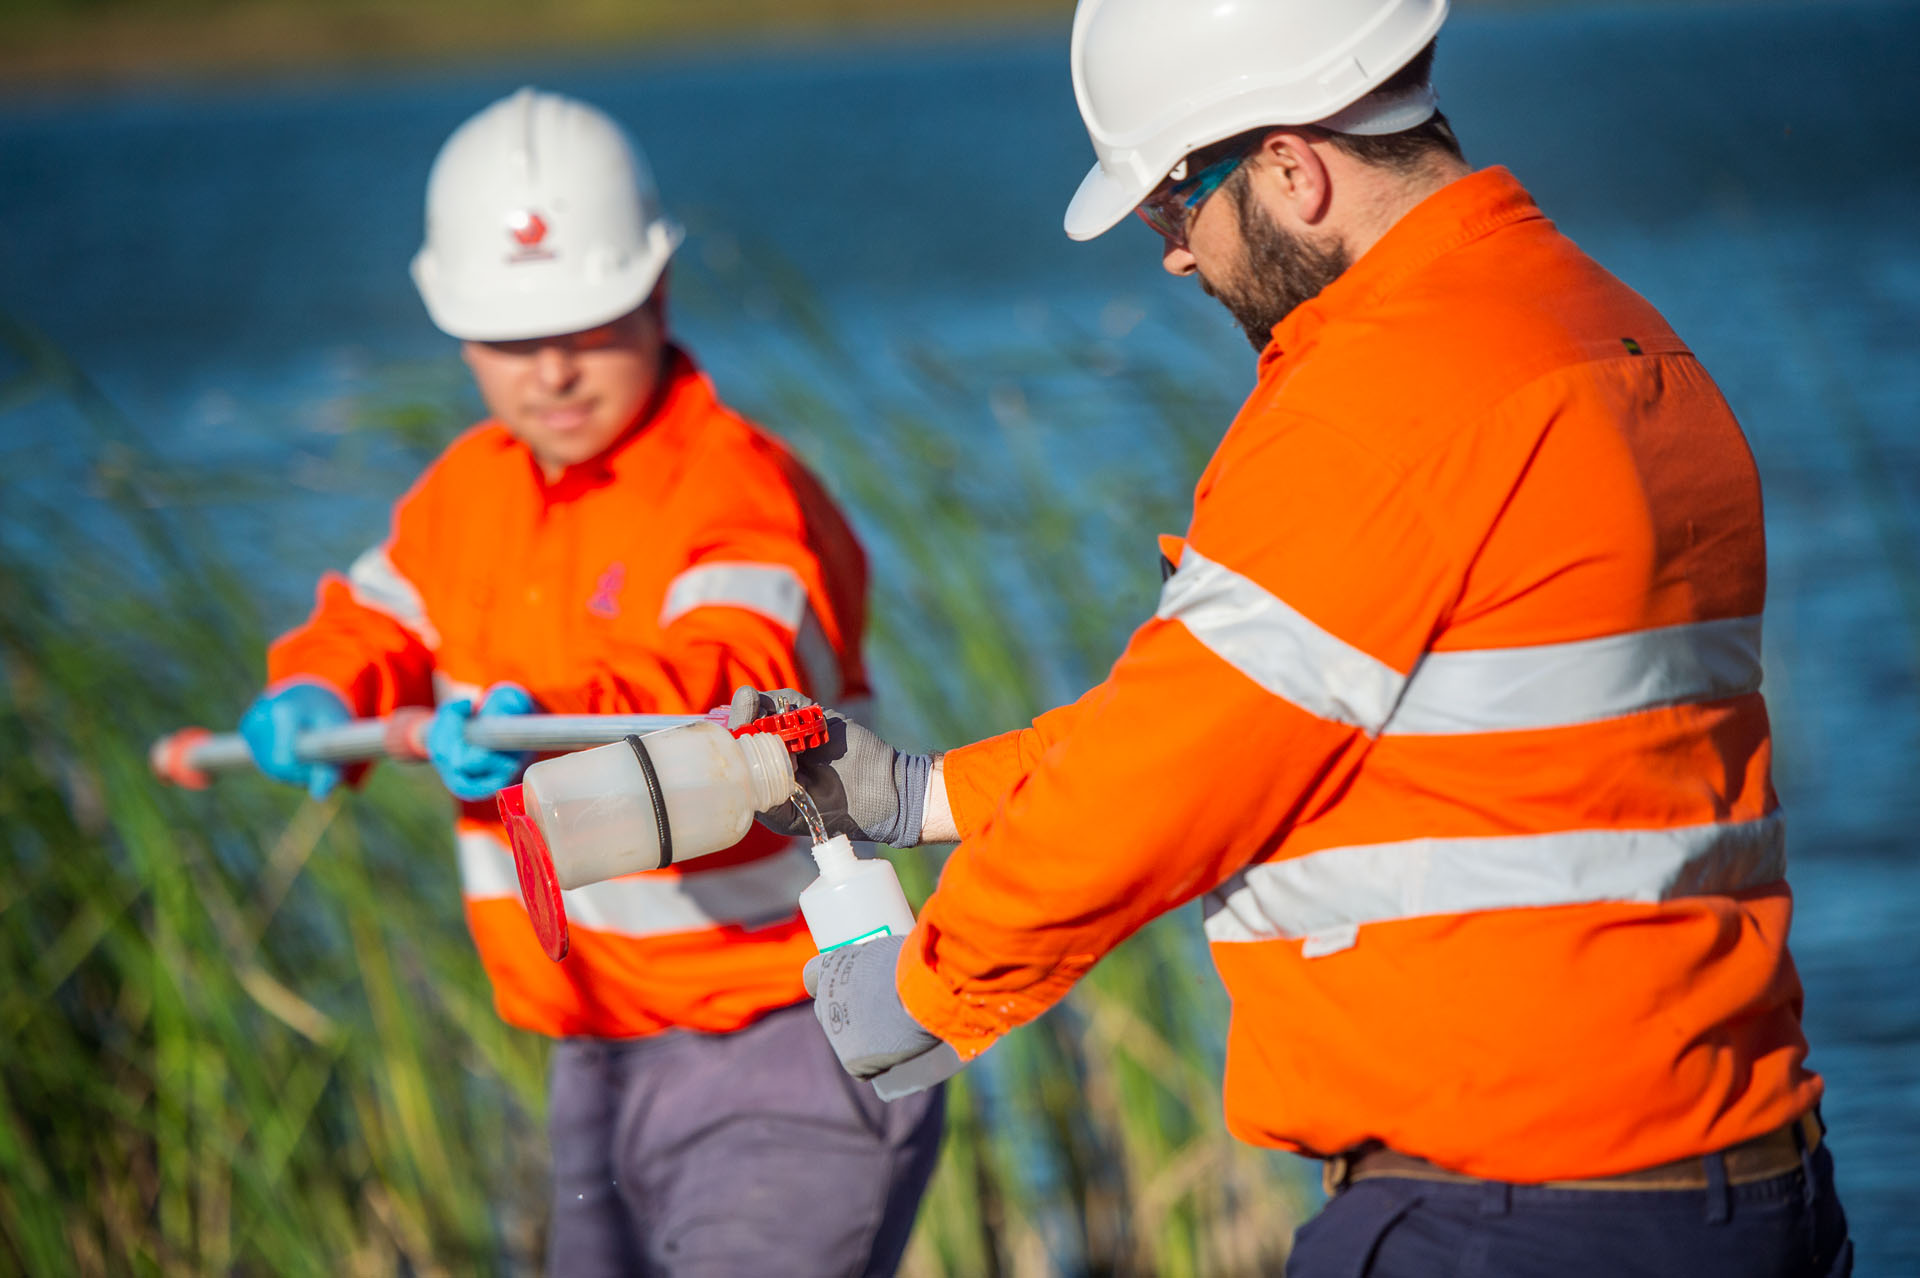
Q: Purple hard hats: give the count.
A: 0